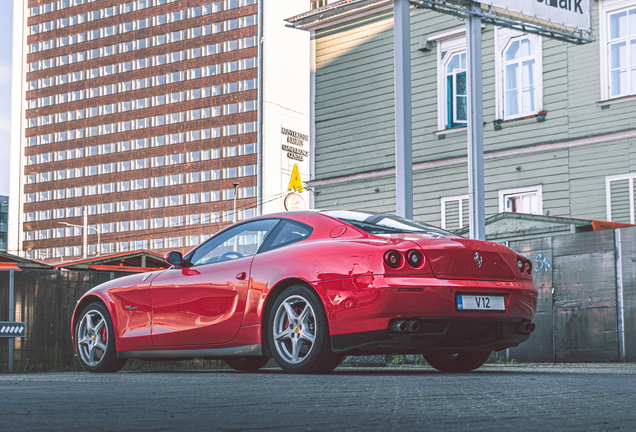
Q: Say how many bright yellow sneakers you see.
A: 0